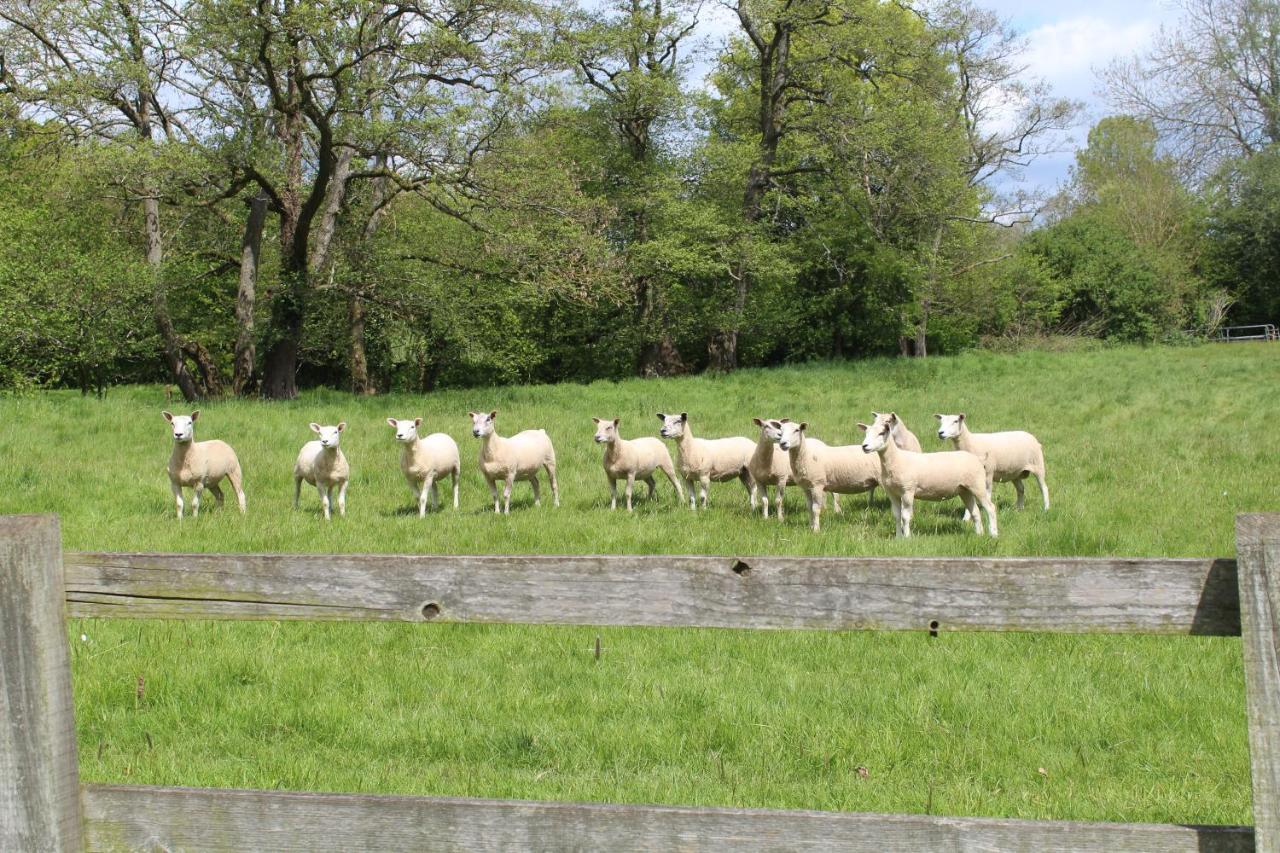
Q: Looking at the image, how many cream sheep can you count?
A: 11